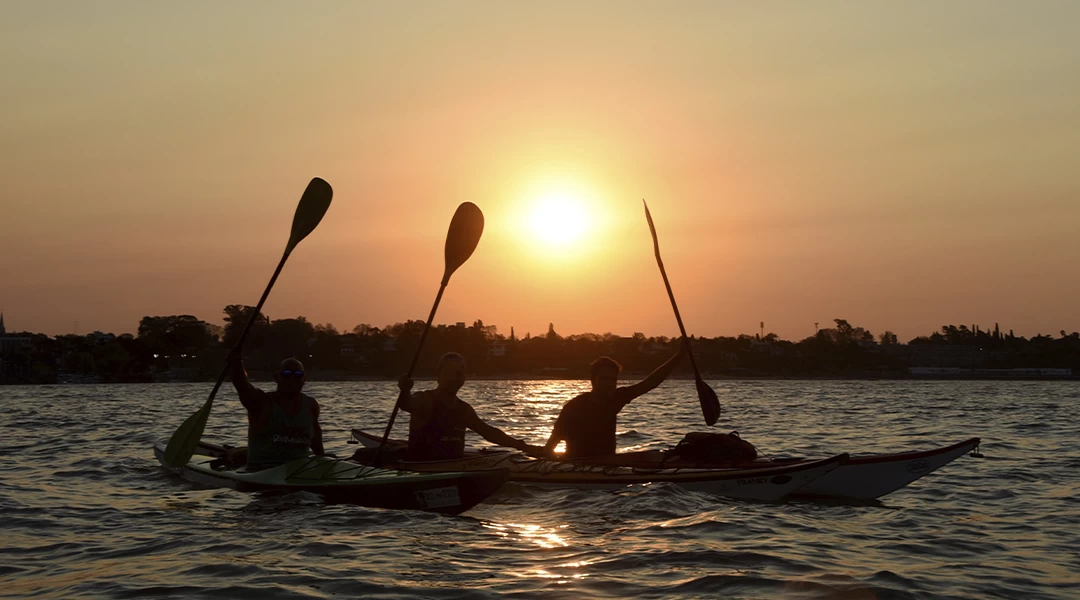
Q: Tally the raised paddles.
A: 3